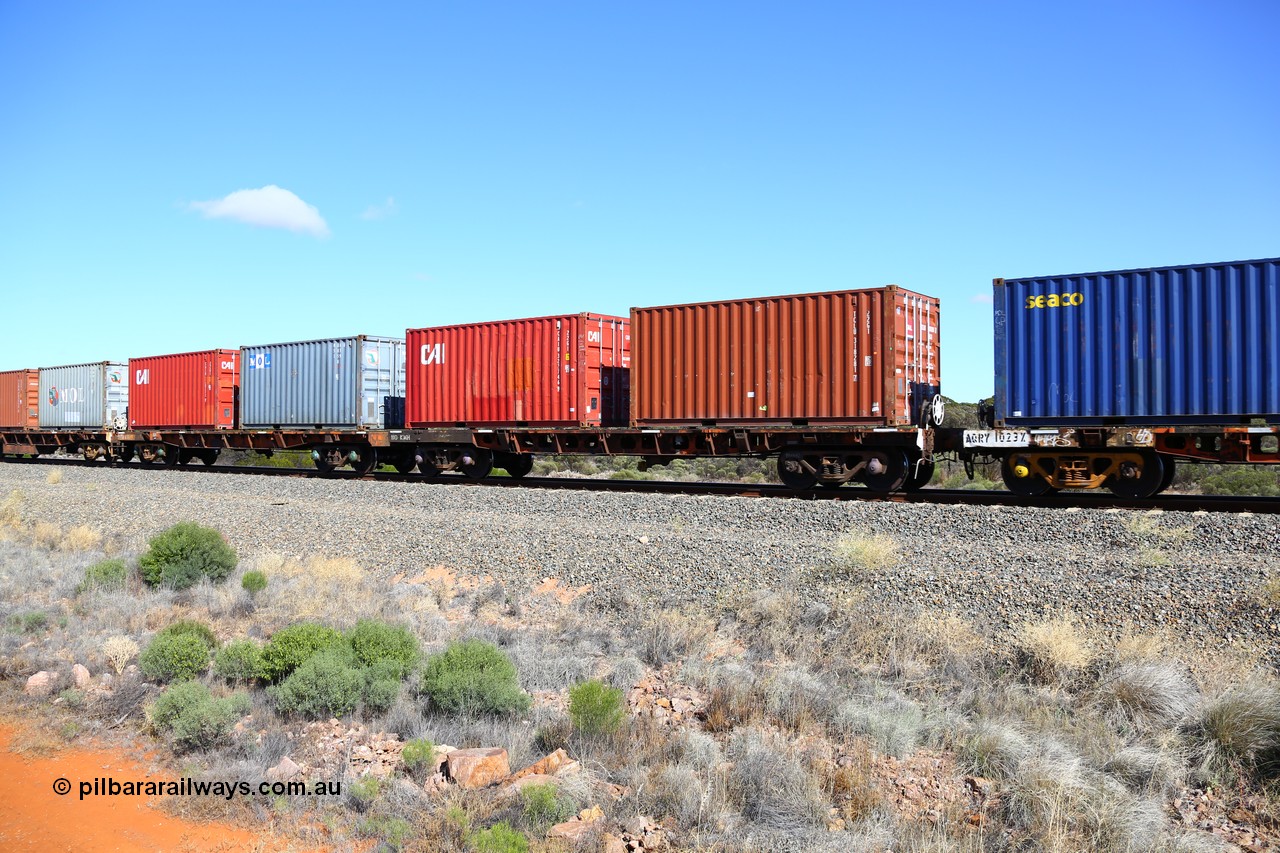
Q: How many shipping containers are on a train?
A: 7